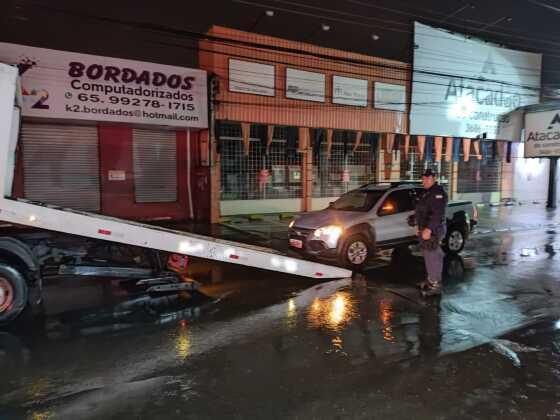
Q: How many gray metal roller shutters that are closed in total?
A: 2